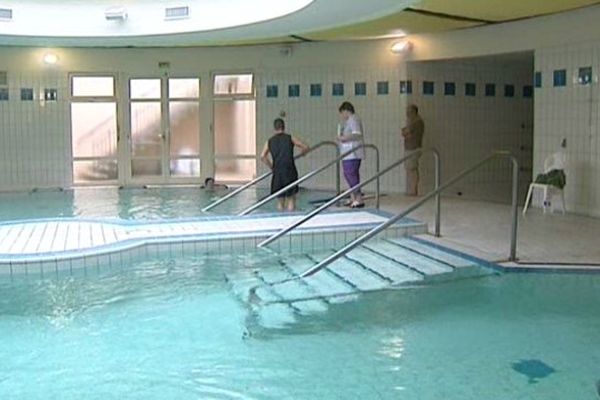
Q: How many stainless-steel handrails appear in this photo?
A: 4